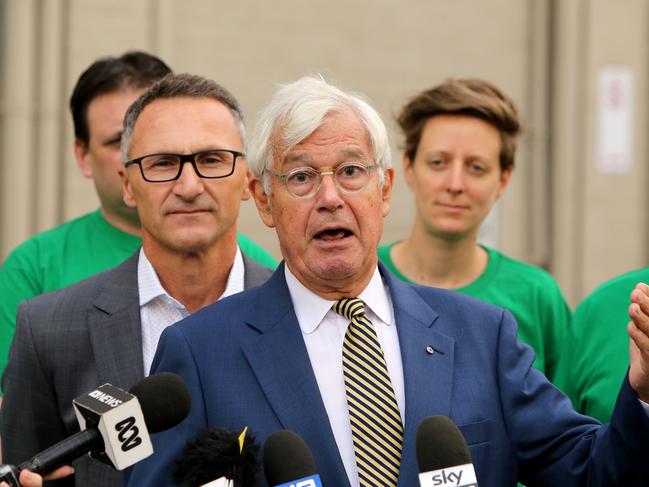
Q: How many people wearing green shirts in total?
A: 3